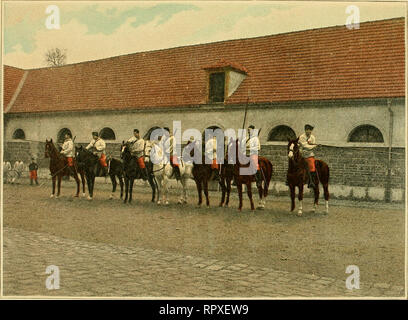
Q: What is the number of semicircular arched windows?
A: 7